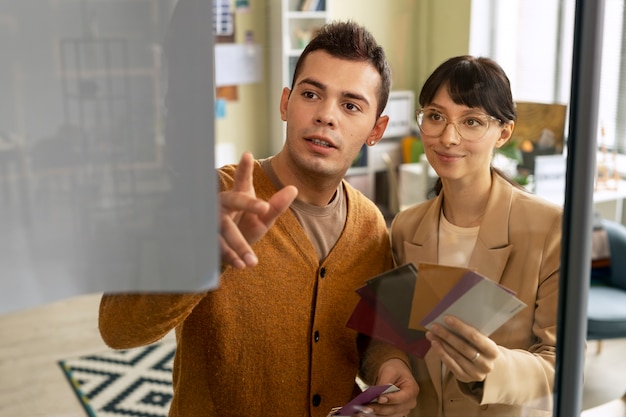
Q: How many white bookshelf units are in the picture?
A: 1